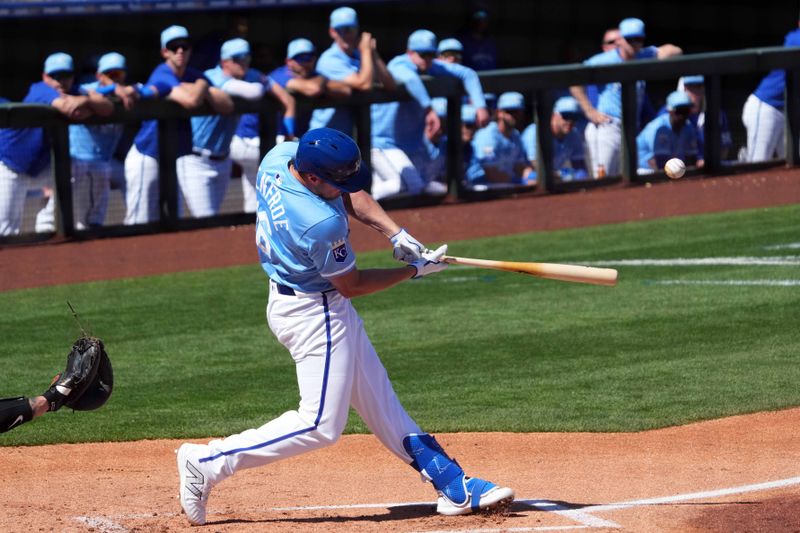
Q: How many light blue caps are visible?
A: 15